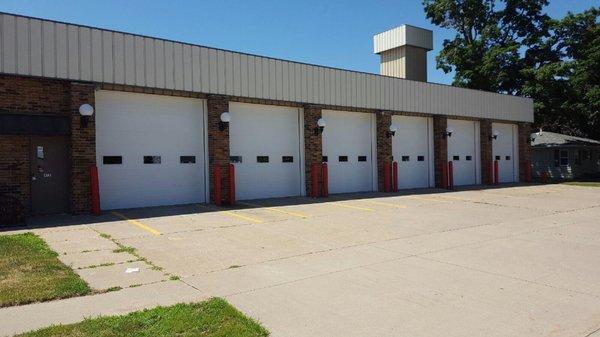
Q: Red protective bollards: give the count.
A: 12